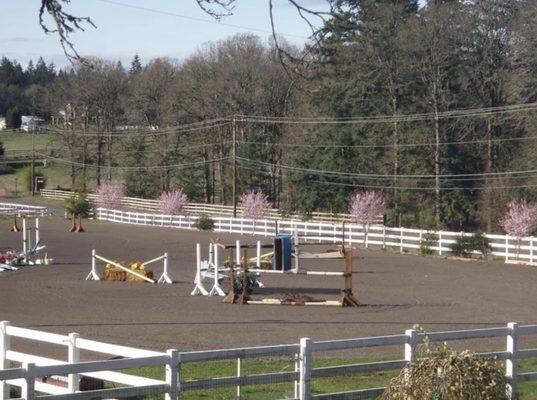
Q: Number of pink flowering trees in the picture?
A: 5